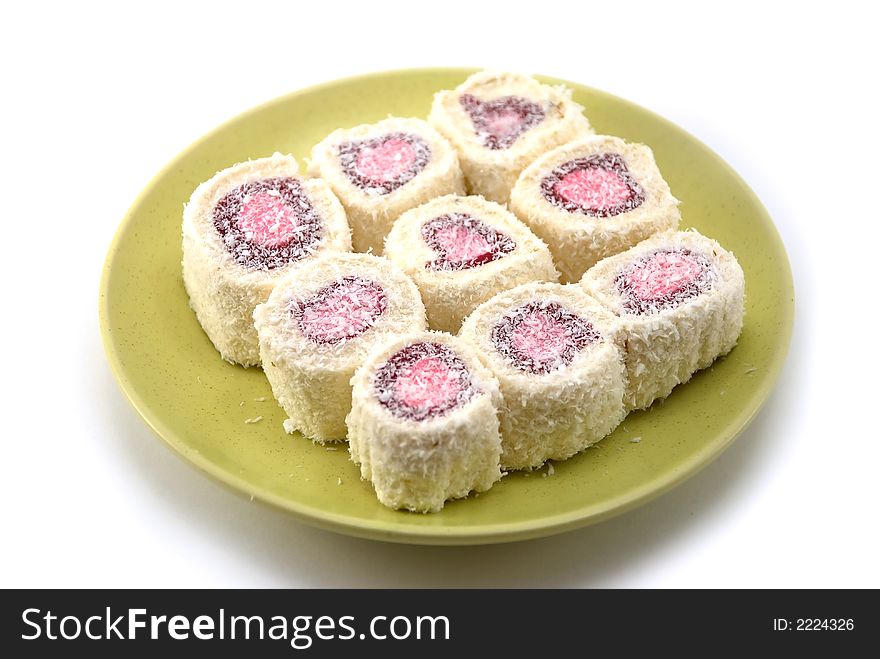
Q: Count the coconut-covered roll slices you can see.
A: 9